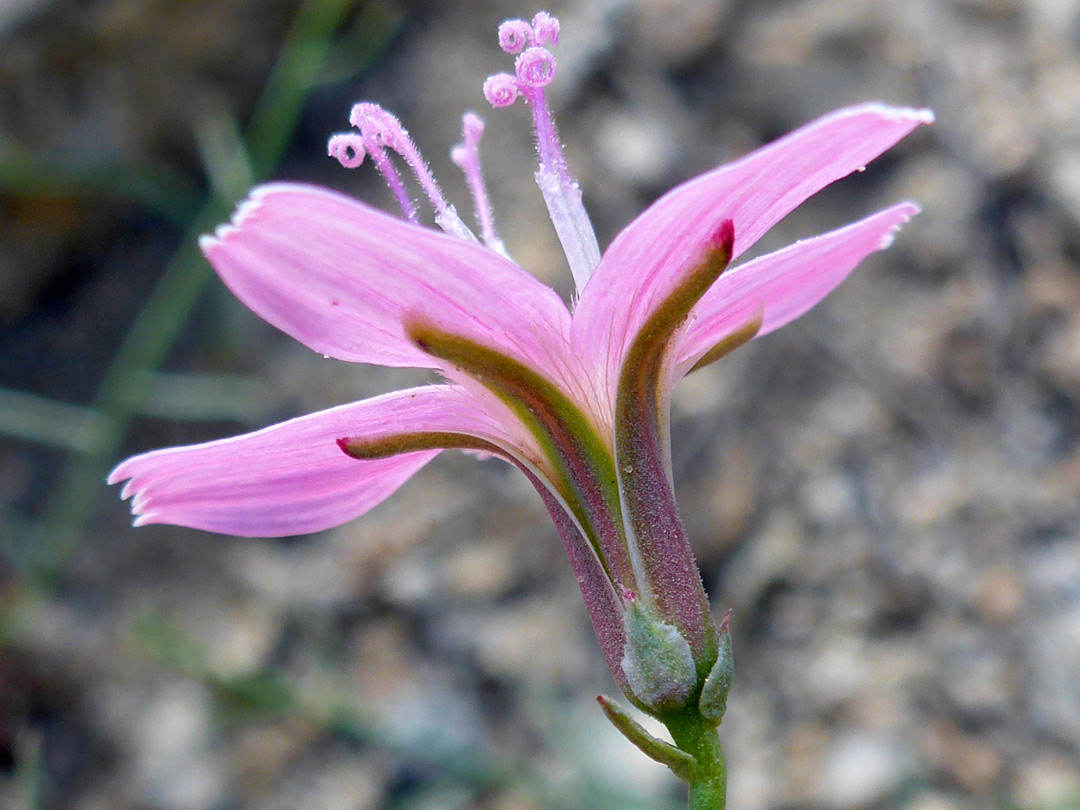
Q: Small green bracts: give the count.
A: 3